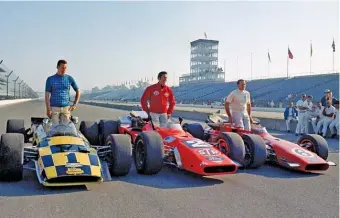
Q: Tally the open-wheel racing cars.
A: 3